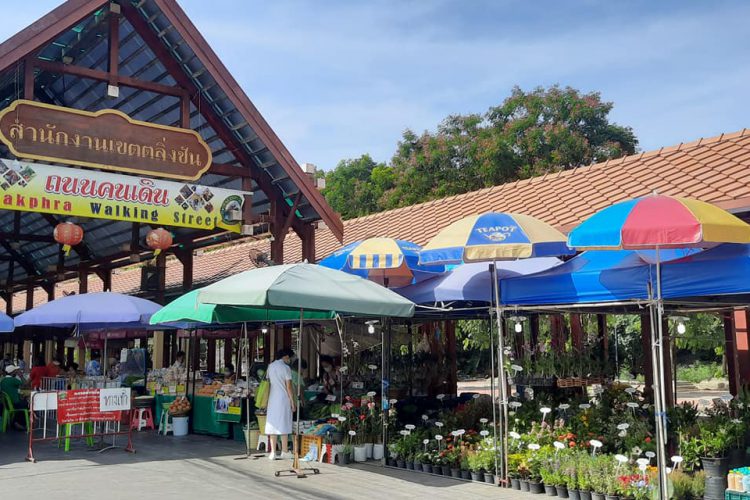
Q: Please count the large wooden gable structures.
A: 1